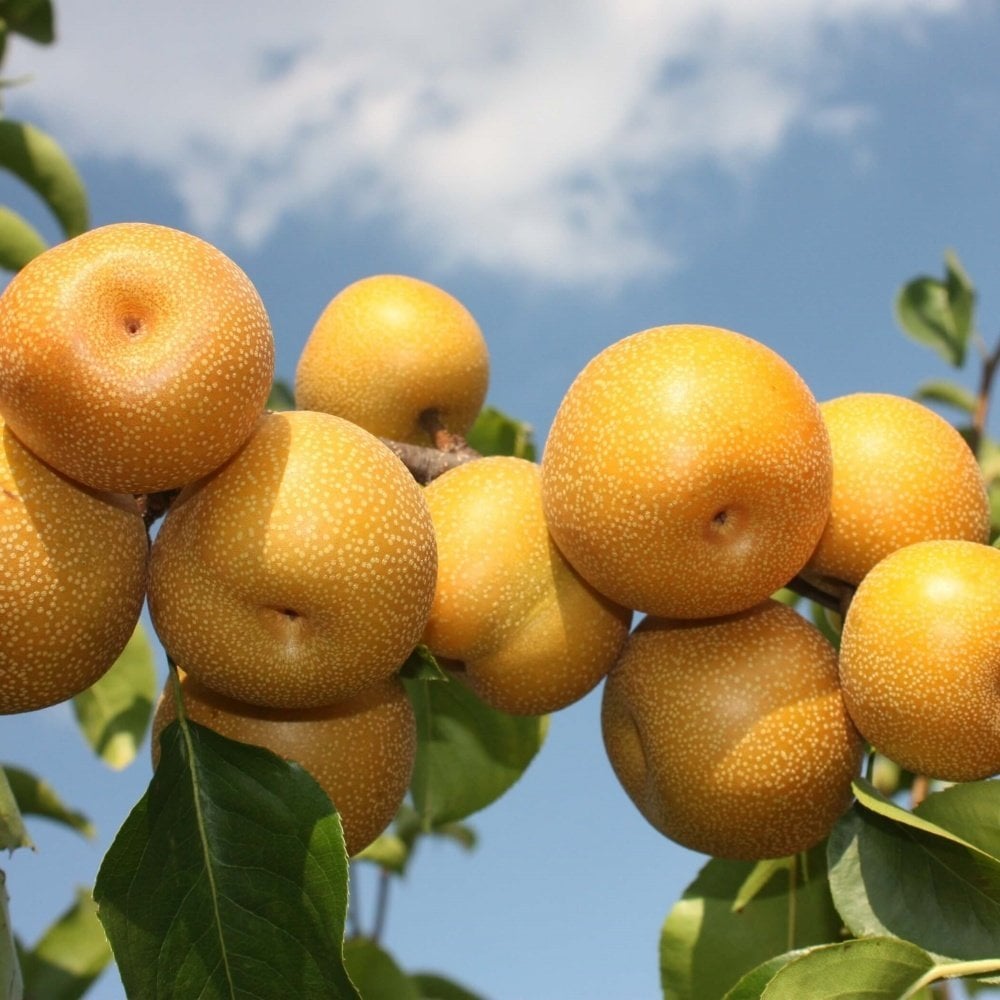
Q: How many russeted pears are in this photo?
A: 10